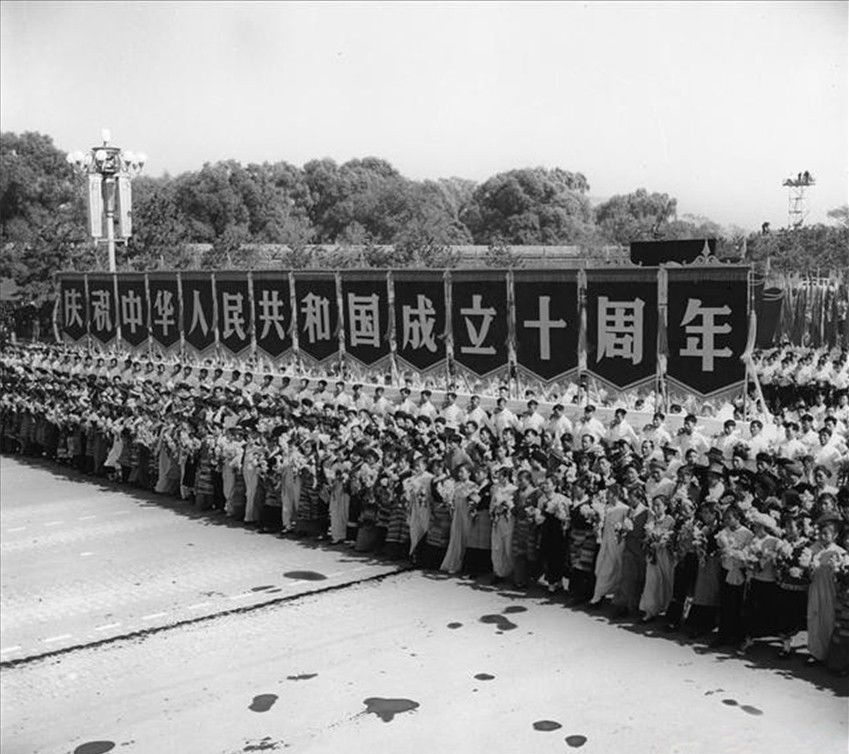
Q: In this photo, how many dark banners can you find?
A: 14